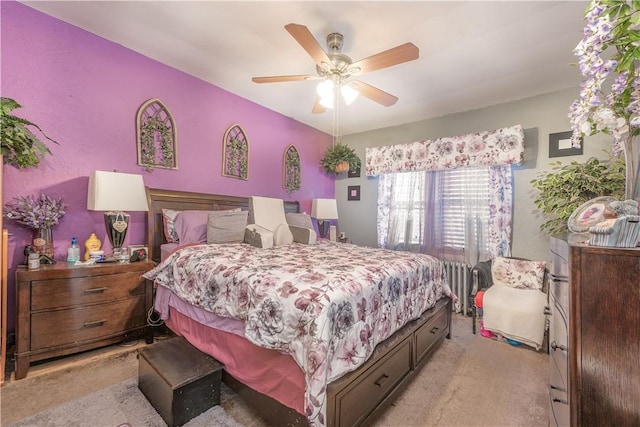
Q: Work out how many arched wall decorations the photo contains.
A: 3